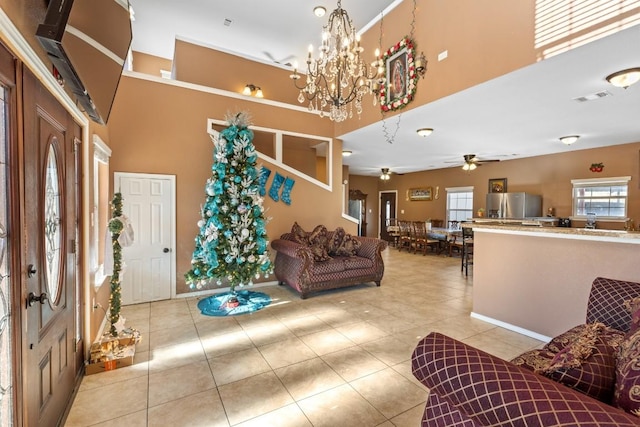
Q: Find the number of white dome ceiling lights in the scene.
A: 5